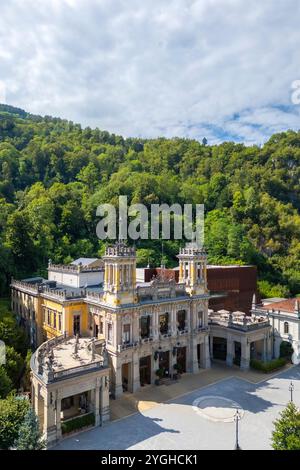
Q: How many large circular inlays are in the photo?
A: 1